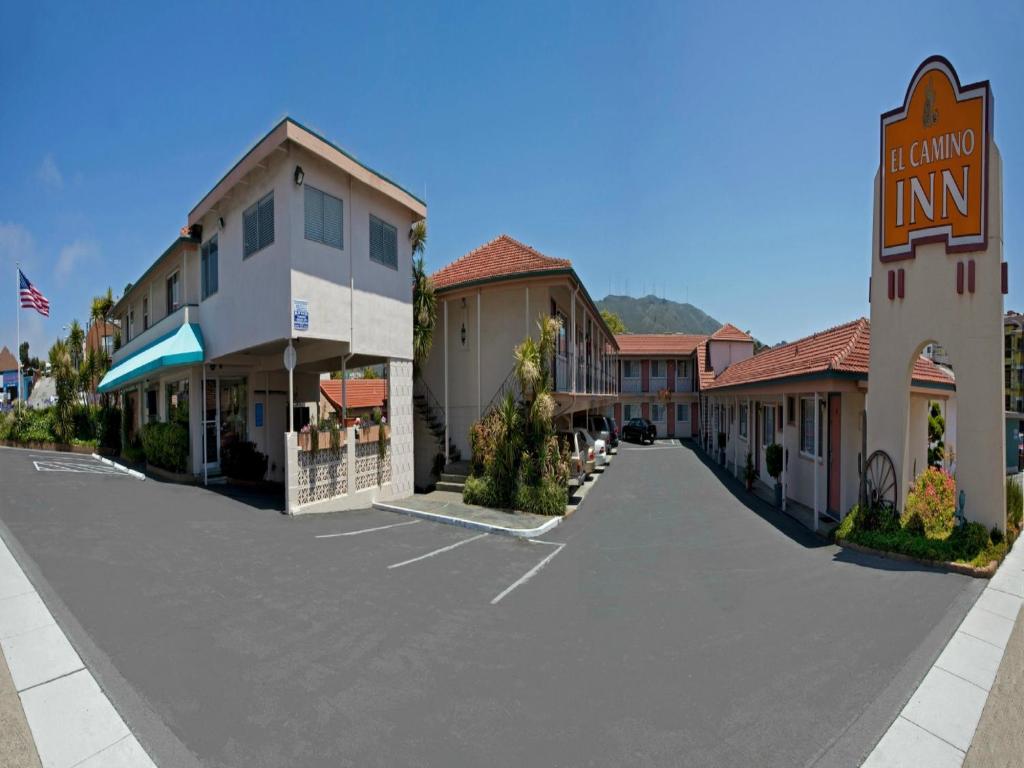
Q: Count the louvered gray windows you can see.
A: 3